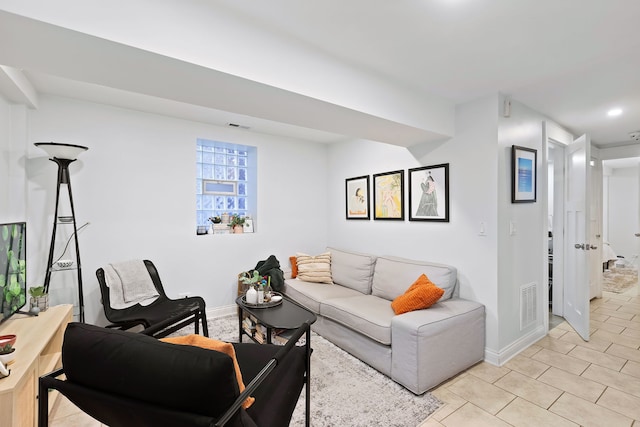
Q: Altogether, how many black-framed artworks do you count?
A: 4